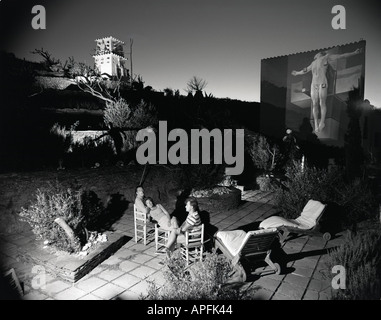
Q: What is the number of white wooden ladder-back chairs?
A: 3